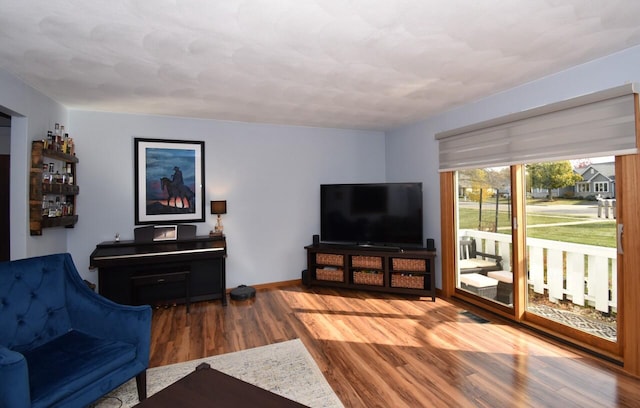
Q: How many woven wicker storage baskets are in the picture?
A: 6